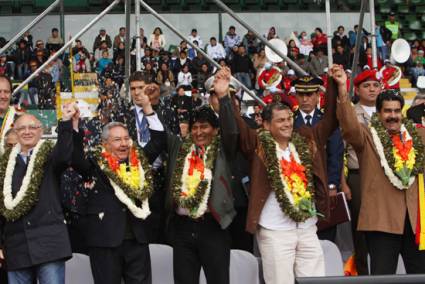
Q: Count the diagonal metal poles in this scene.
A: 4